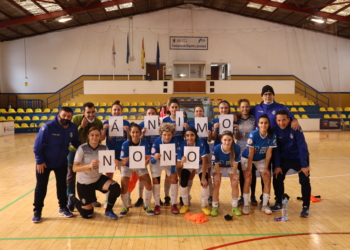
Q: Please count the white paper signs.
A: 9